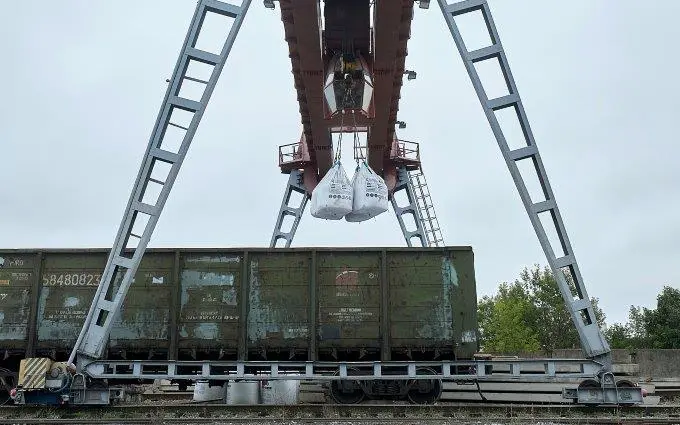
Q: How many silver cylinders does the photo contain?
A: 3